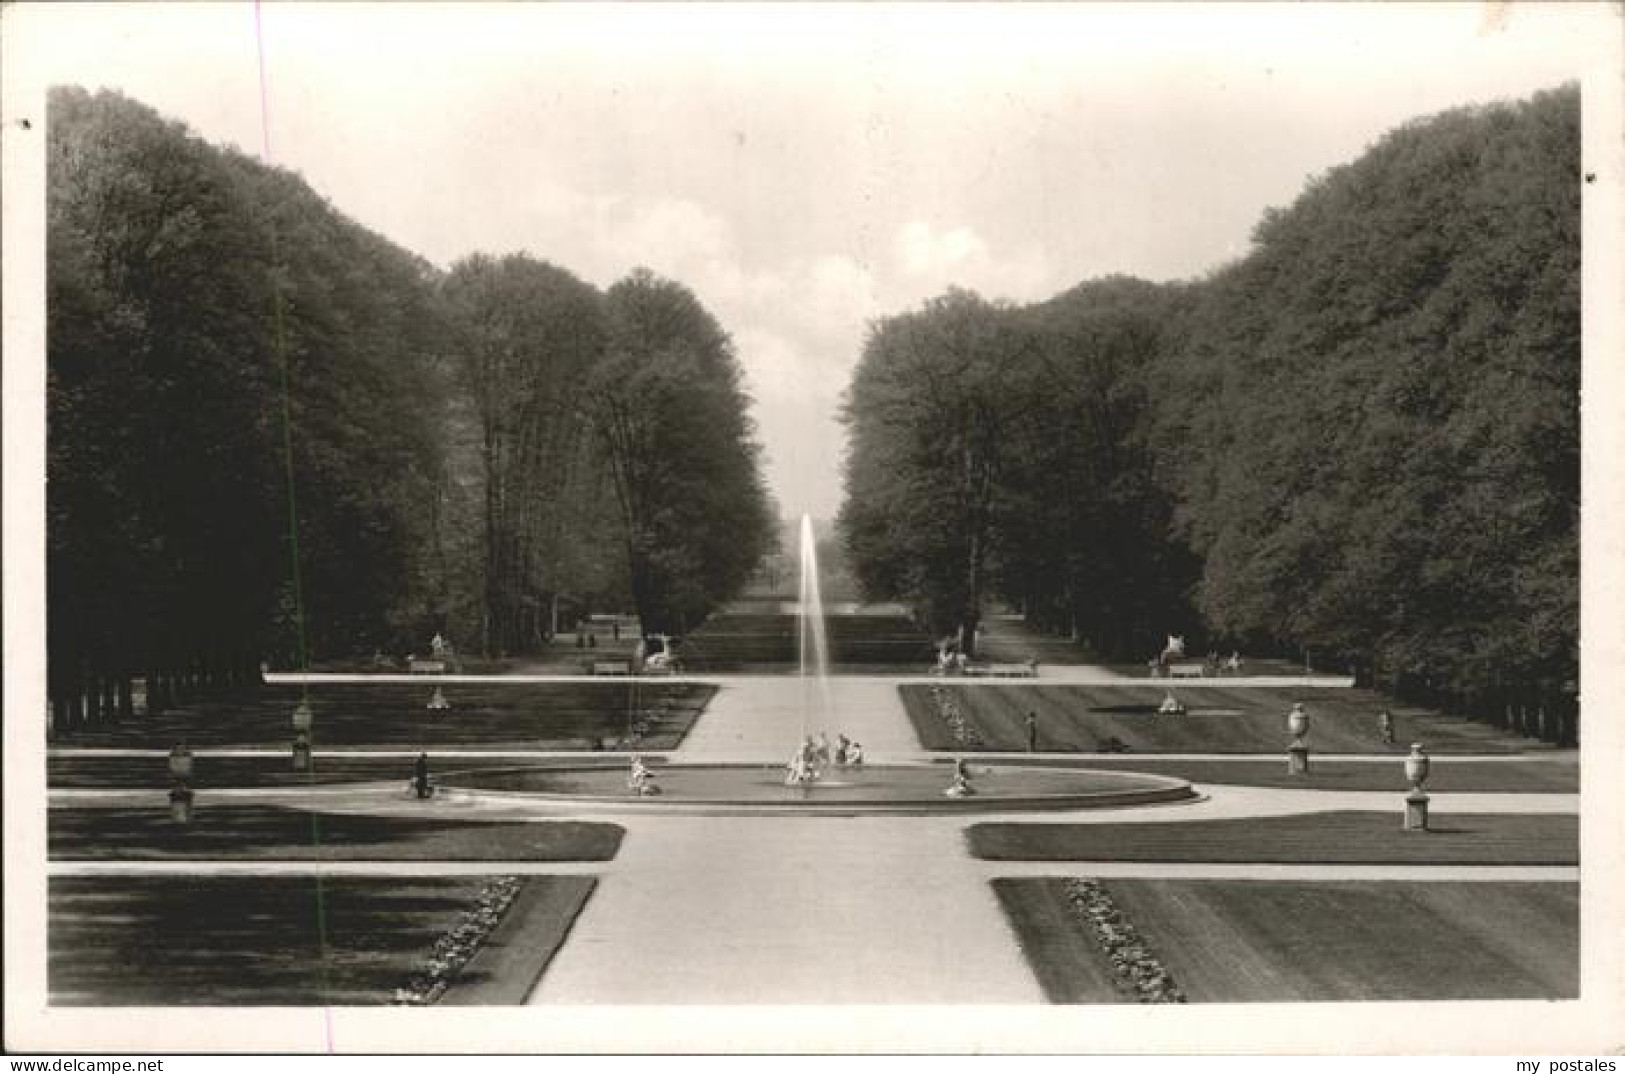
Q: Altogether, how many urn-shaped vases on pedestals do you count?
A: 4